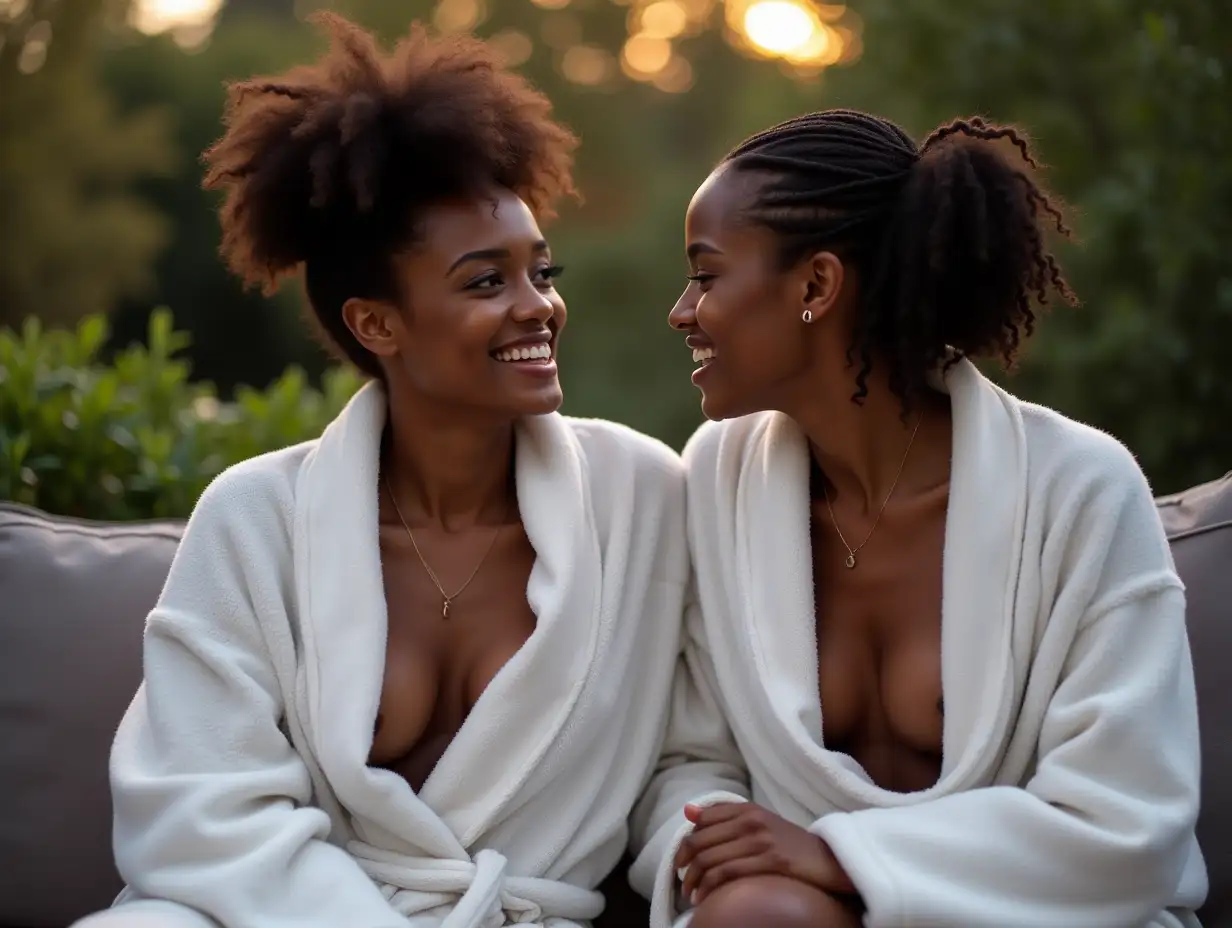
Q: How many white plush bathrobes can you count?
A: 2